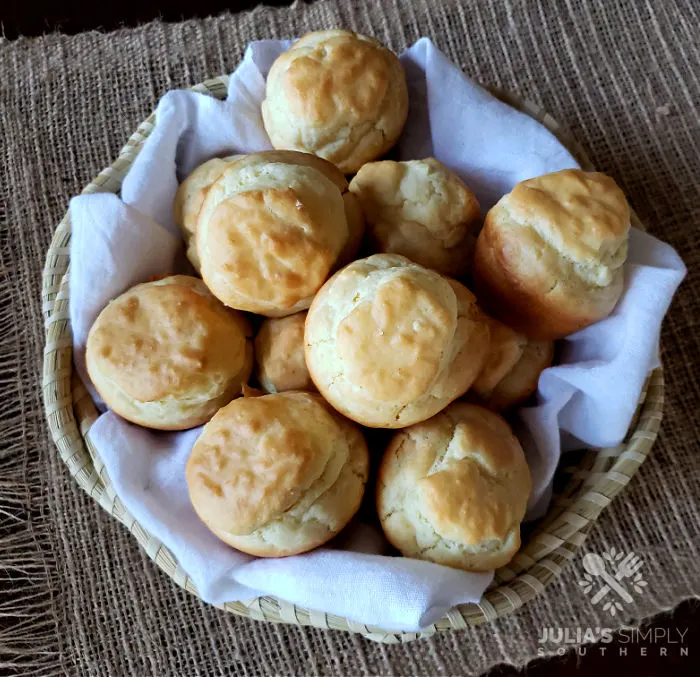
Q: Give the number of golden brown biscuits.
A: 11